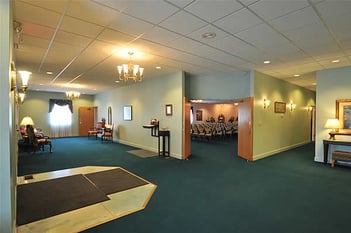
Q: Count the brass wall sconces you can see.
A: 5